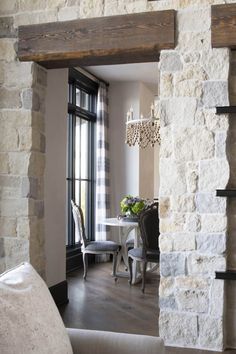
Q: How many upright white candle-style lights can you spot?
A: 4